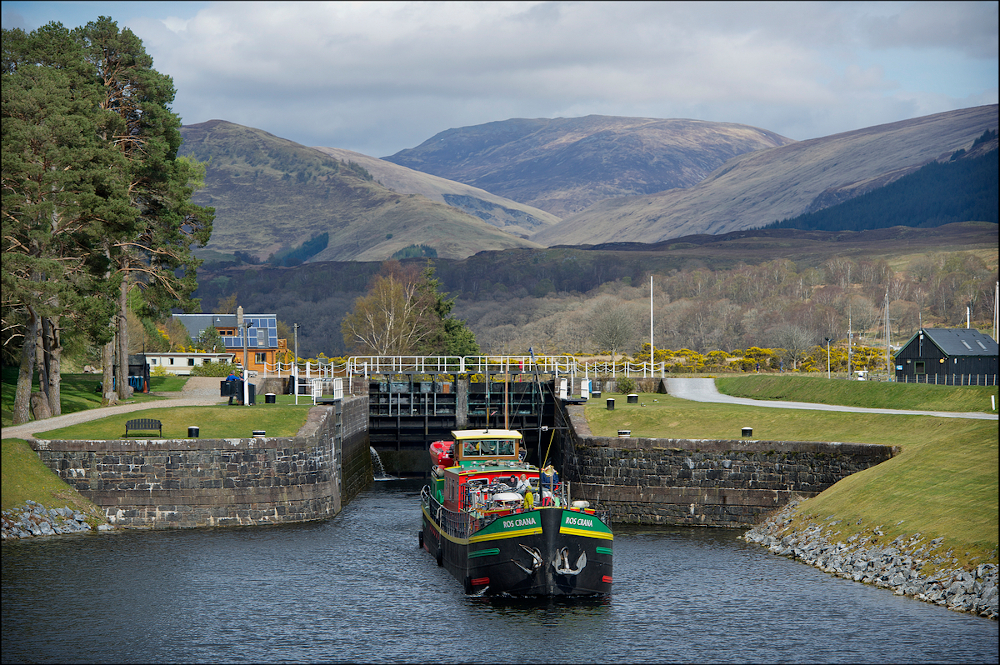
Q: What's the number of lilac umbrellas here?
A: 0